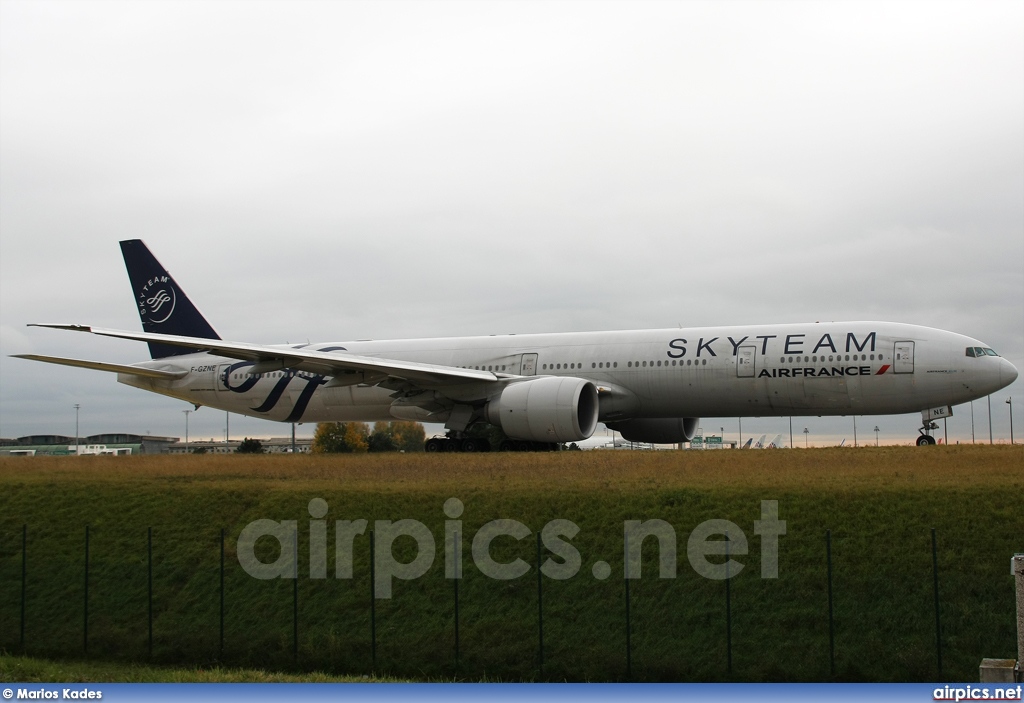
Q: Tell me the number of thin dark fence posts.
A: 12